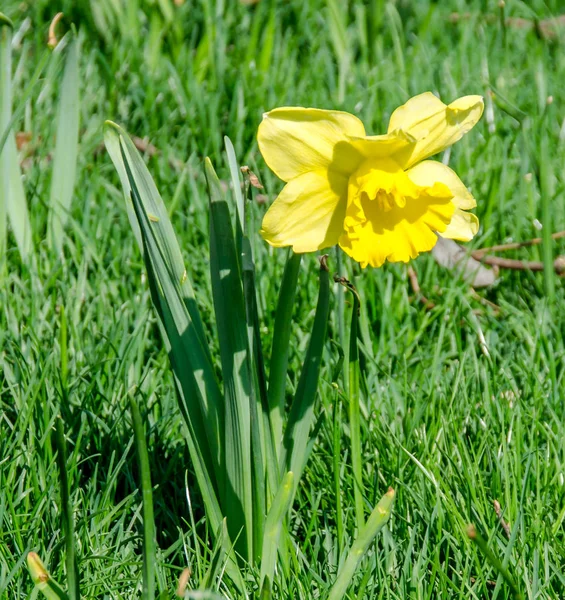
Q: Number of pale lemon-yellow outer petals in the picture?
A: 6